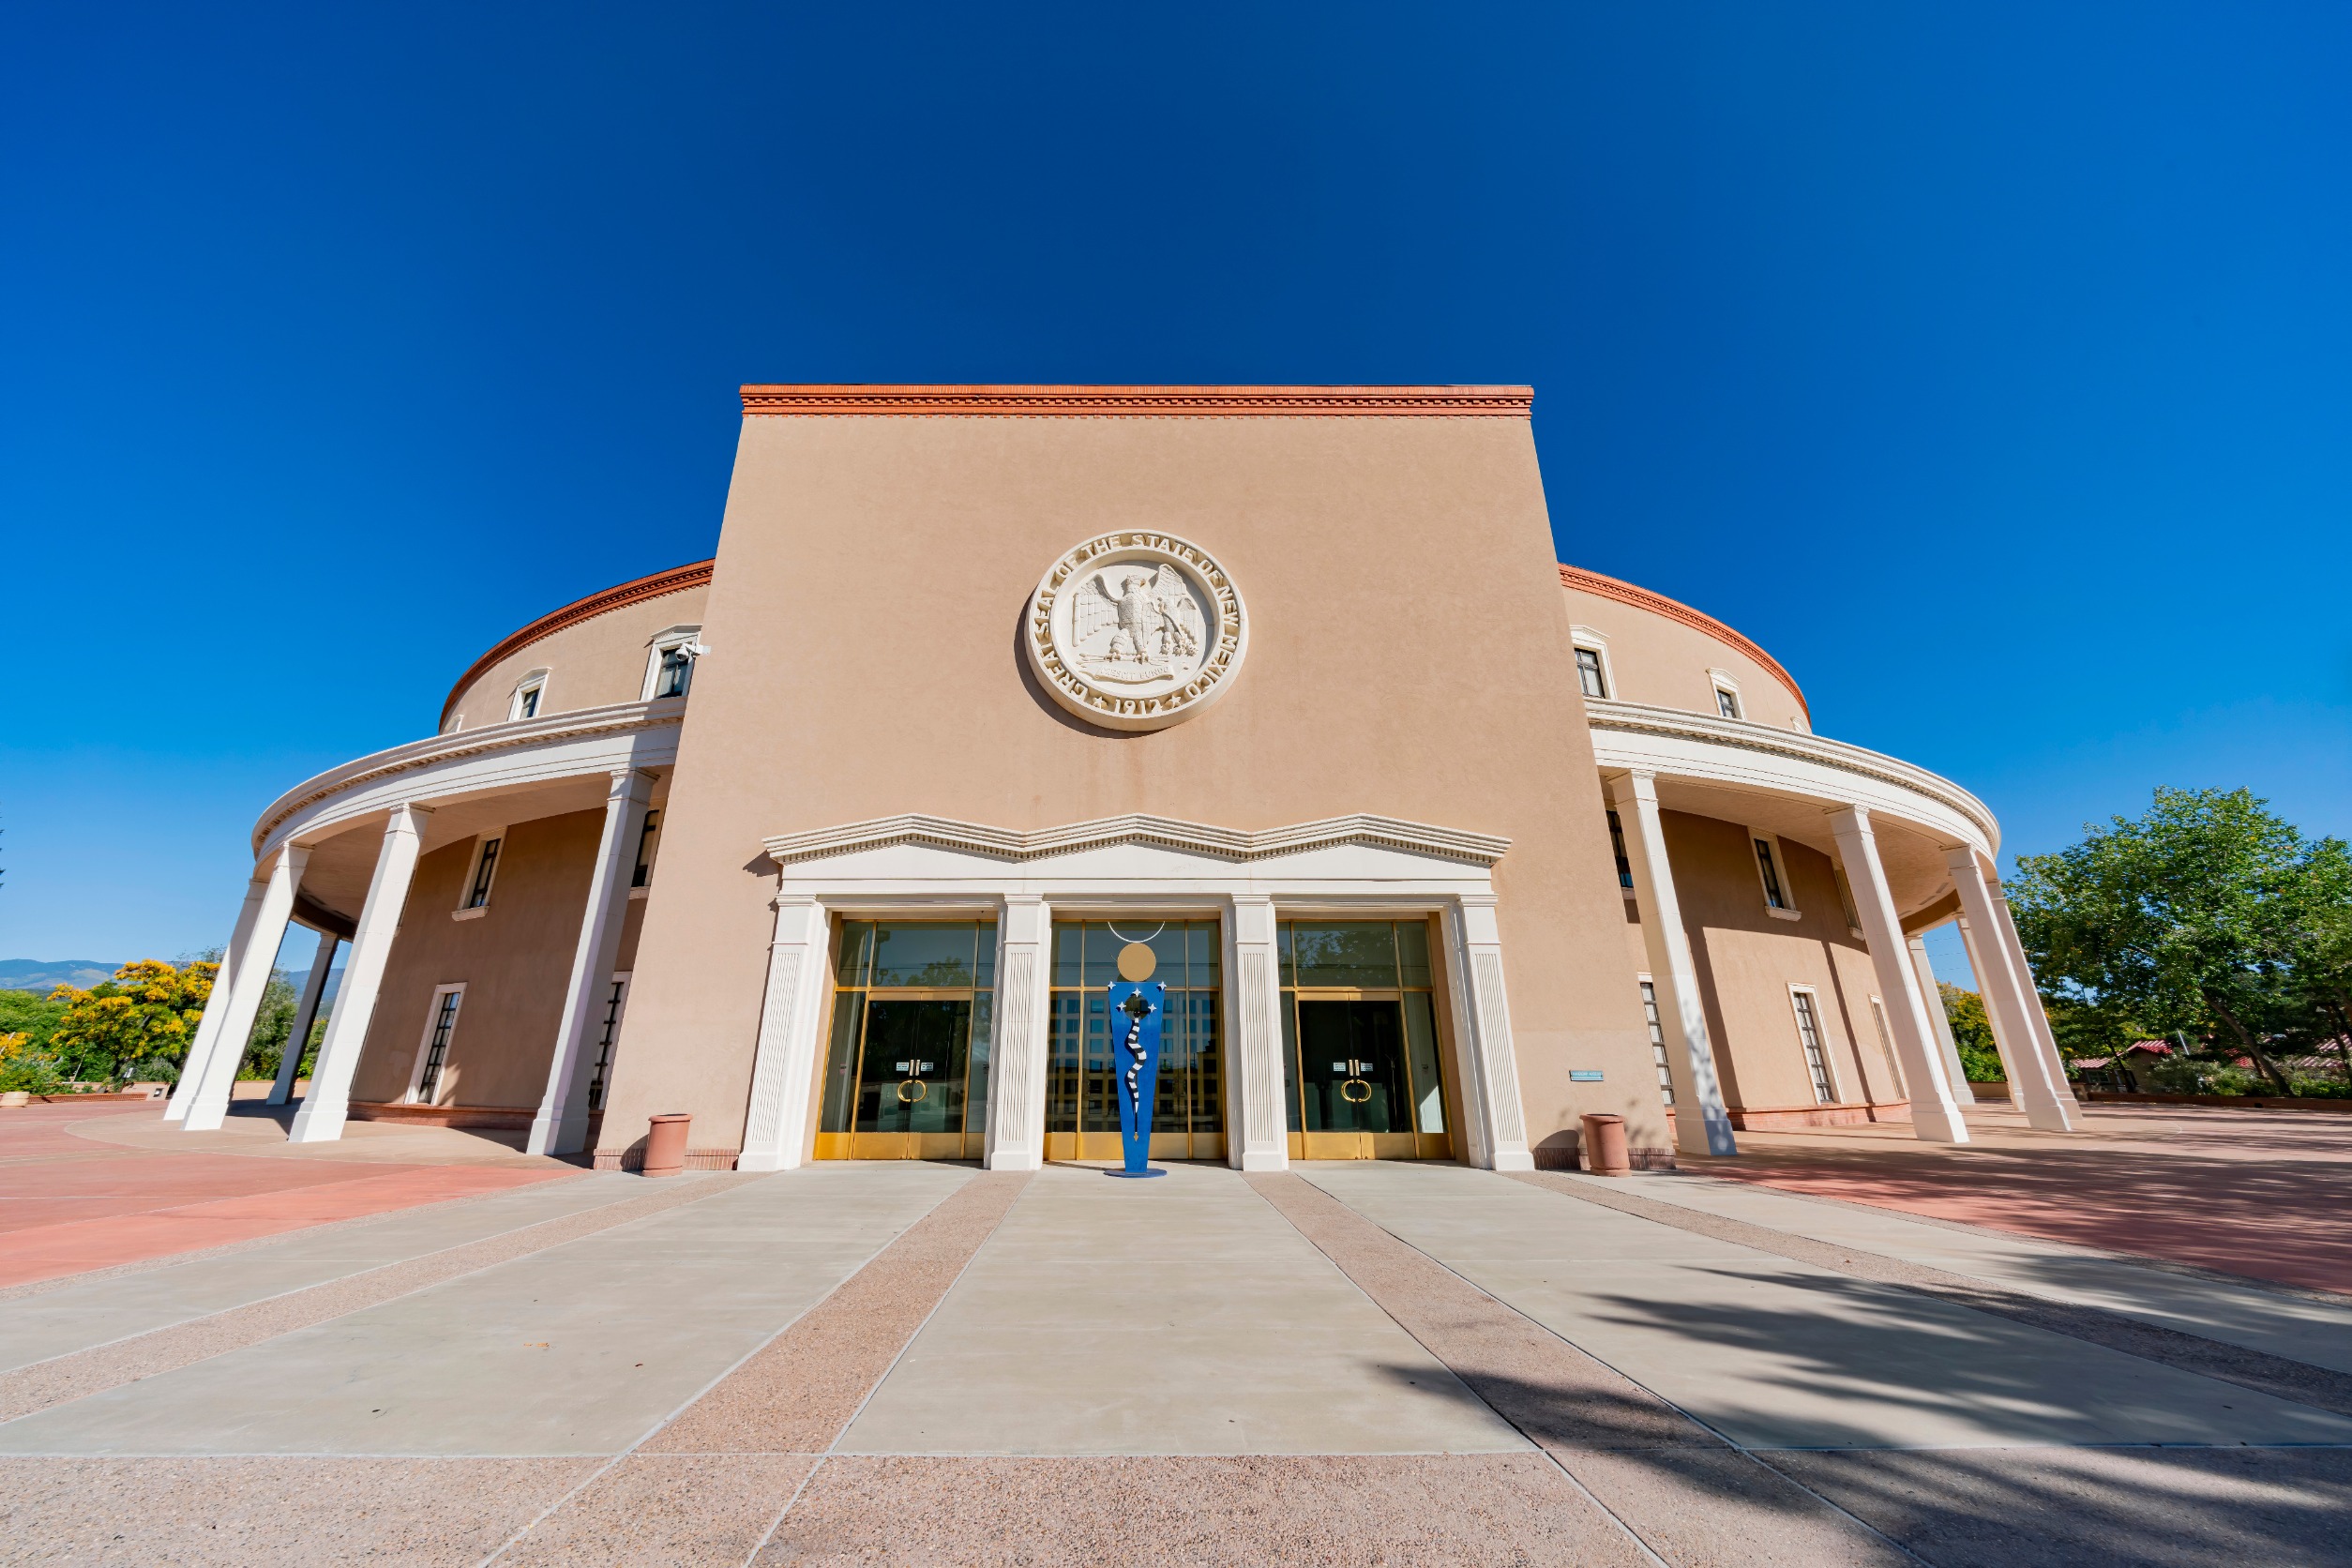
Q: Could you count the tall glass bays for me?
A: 3